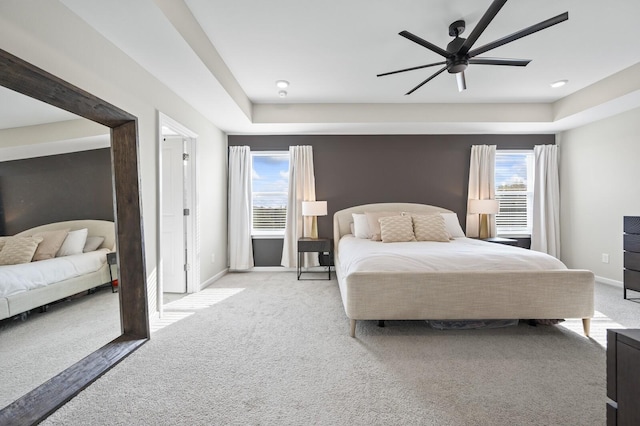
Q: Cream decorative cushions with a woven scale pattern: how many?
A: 2